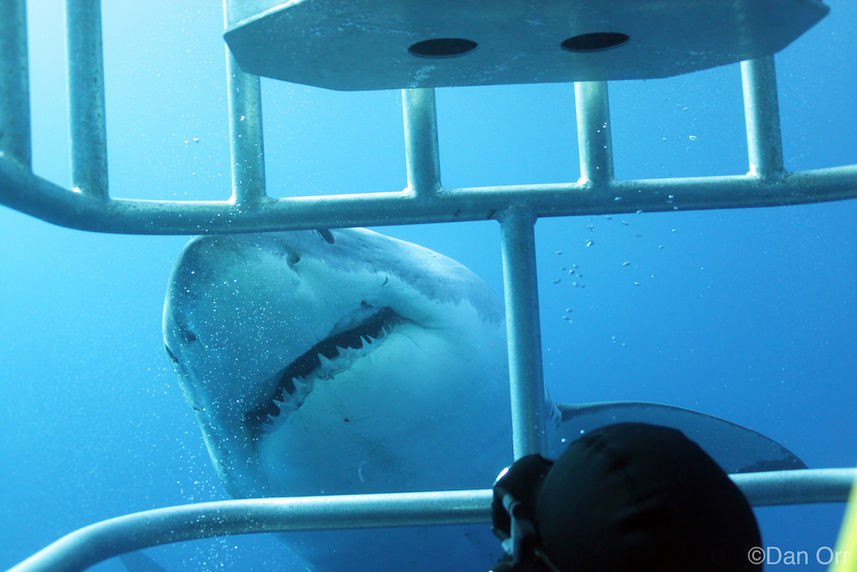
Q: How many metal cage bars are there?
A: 9